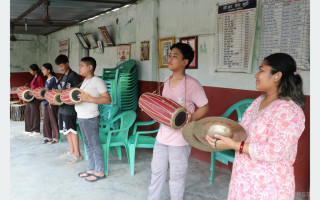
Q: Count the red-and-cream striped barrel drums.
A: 5